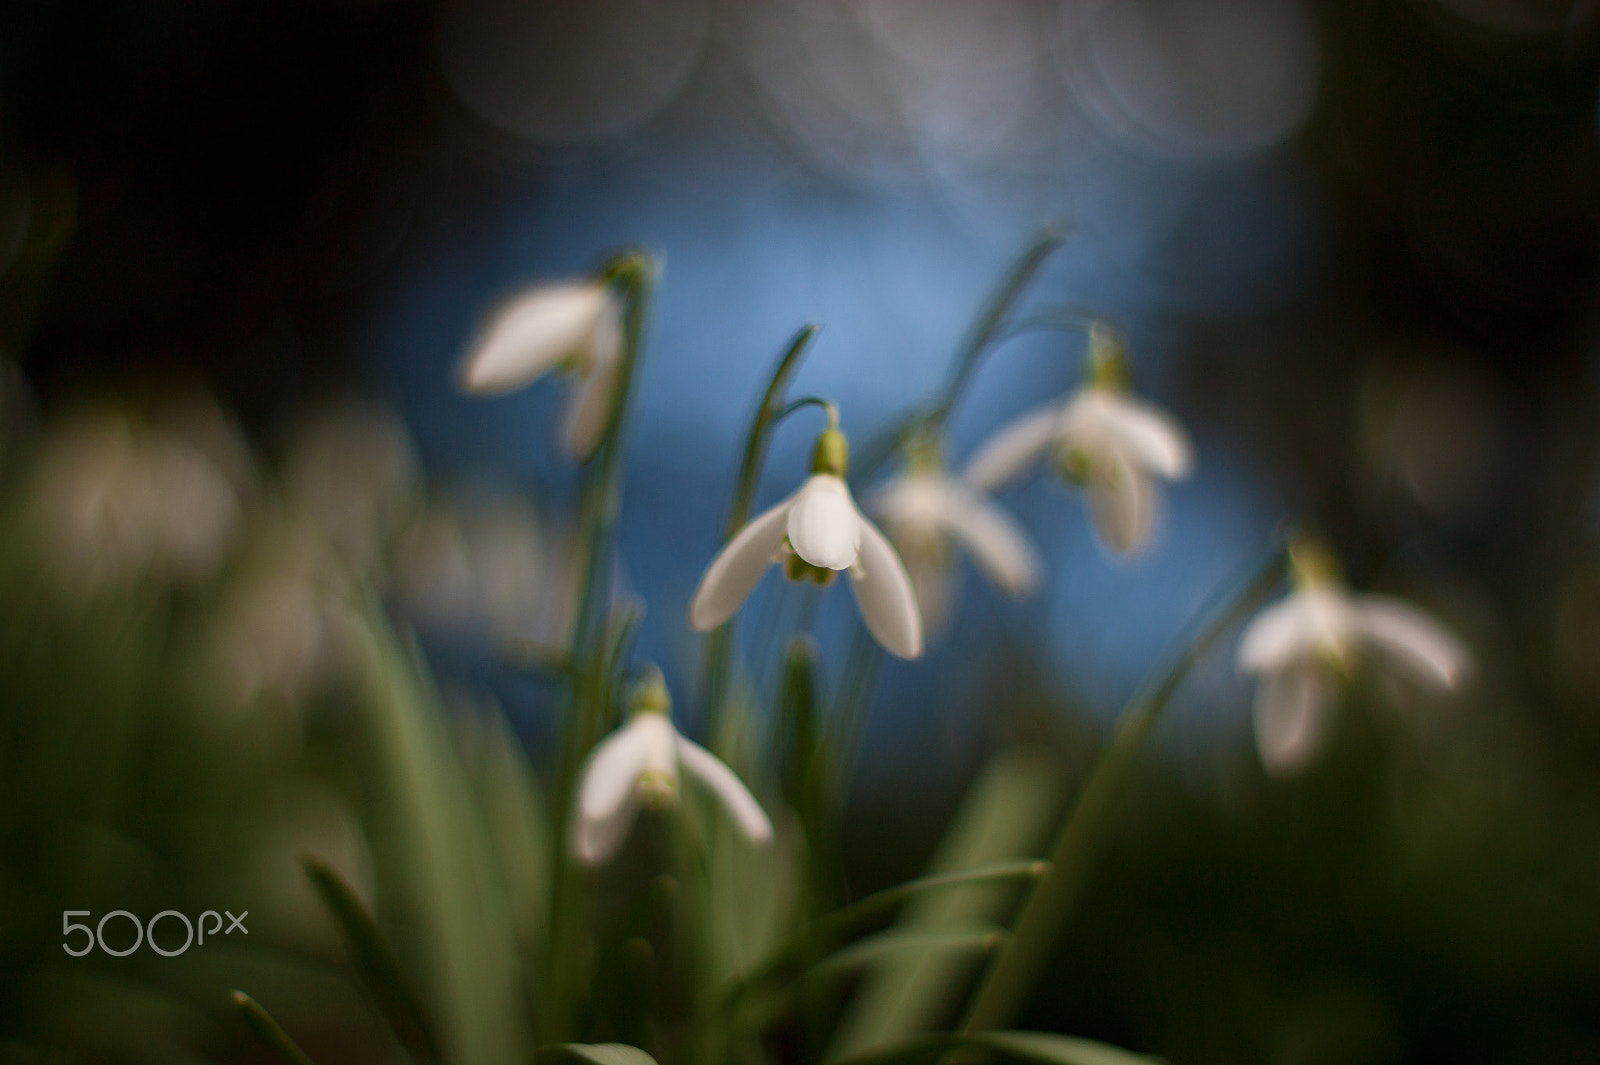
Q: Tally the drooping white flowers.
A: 6